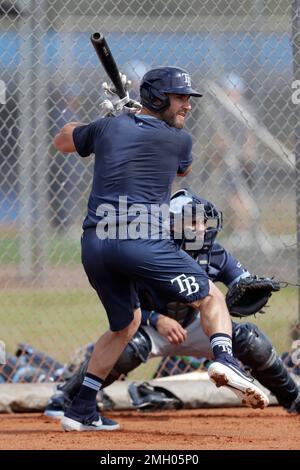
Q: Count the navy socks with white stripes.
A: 2